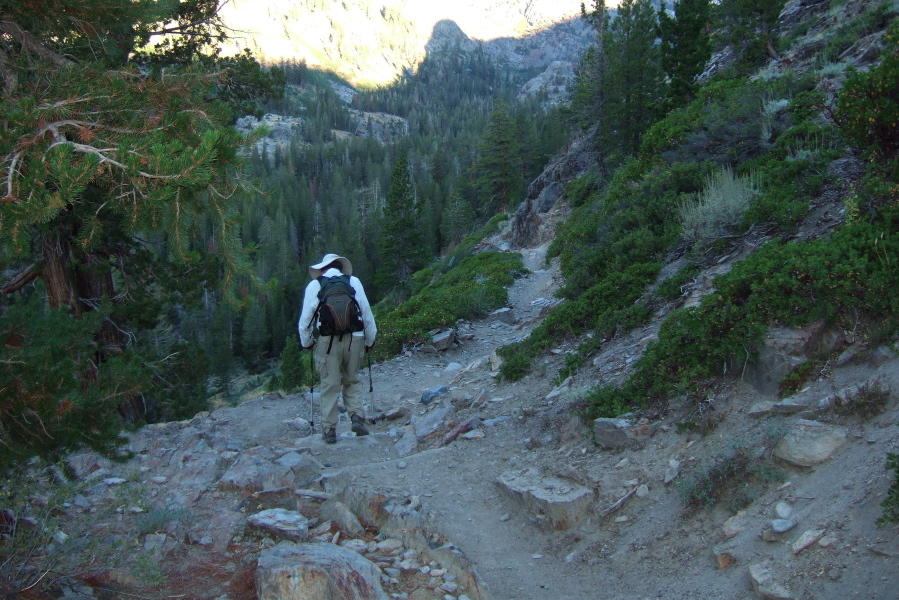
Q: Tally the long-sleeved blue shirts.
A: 0